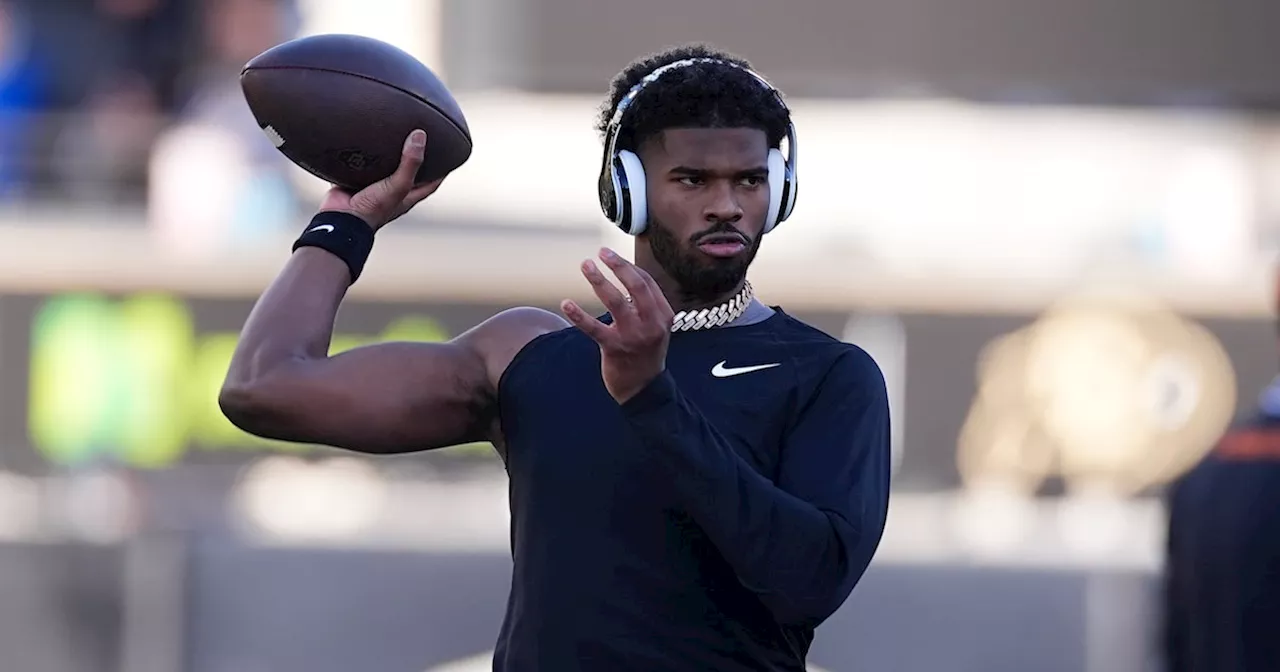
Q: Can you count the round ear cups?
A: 2